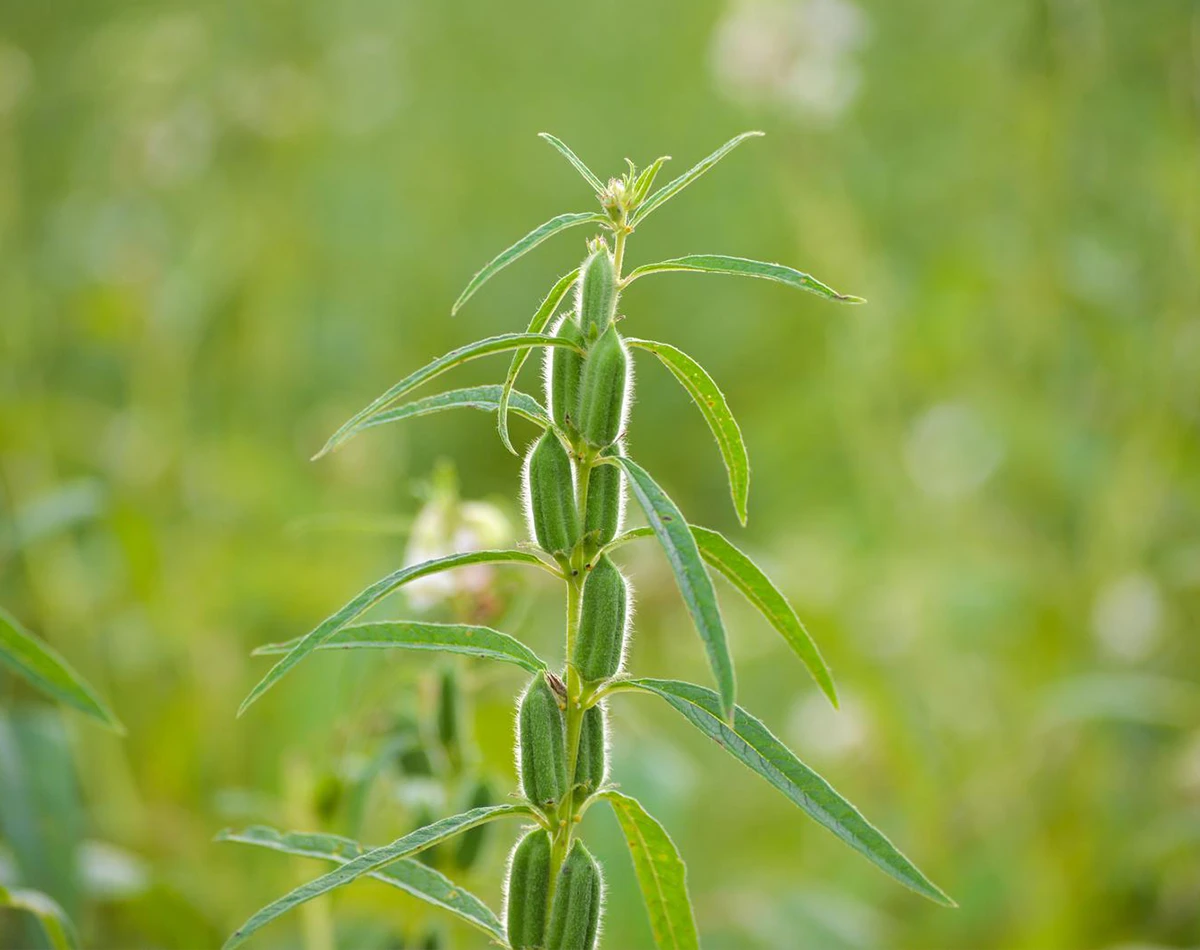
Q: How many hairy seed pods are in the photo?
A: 10